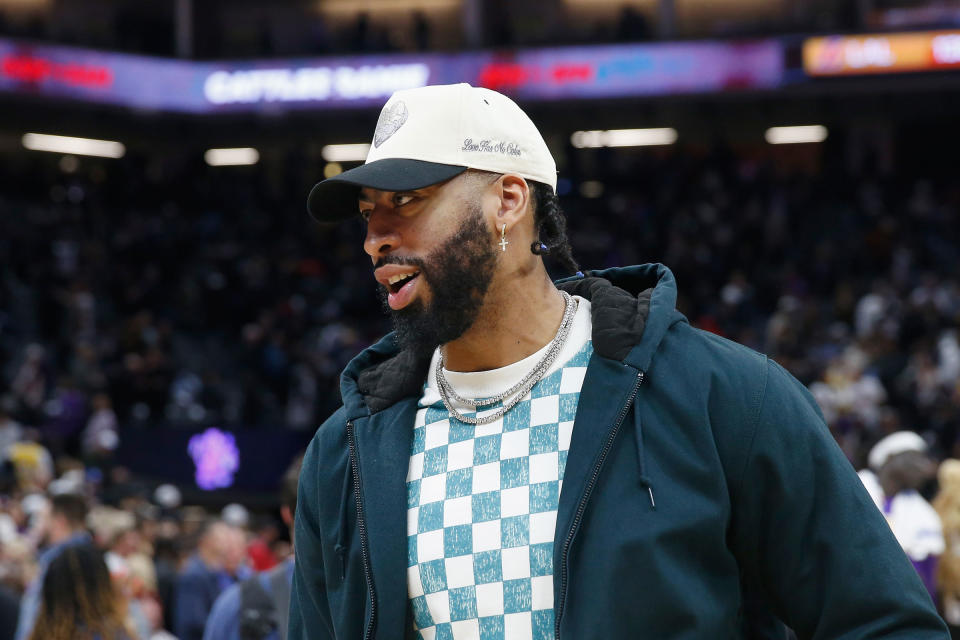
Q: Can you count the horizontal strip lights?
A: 5